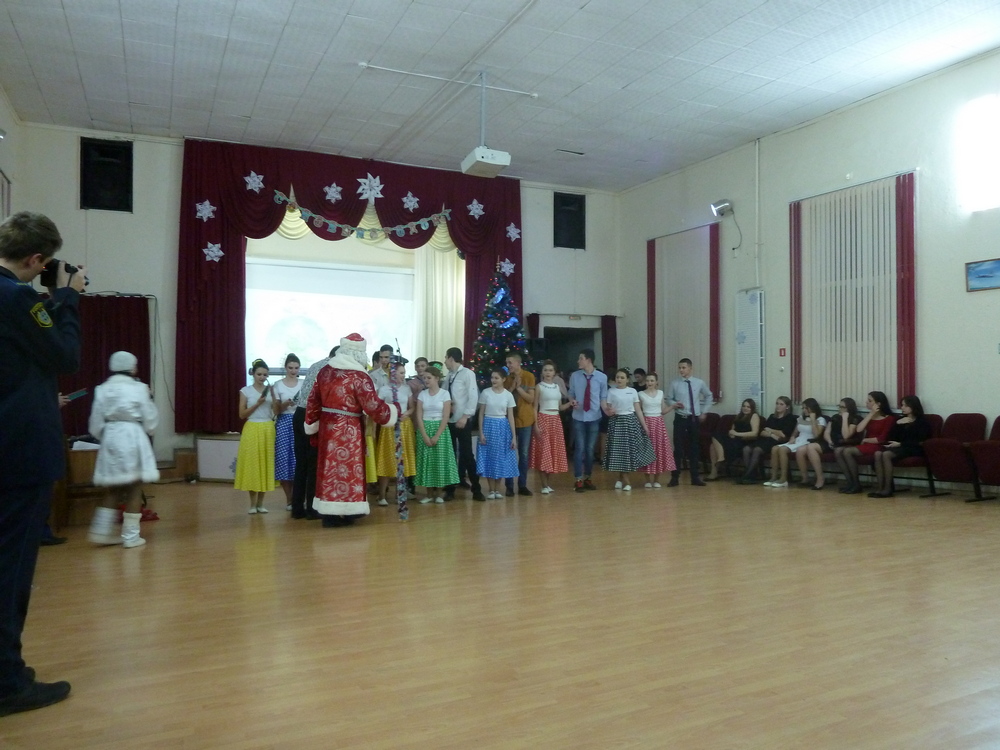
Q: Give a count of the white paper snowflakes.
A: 9